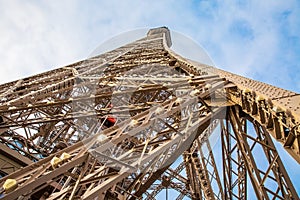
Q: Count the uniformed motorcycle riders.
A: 0